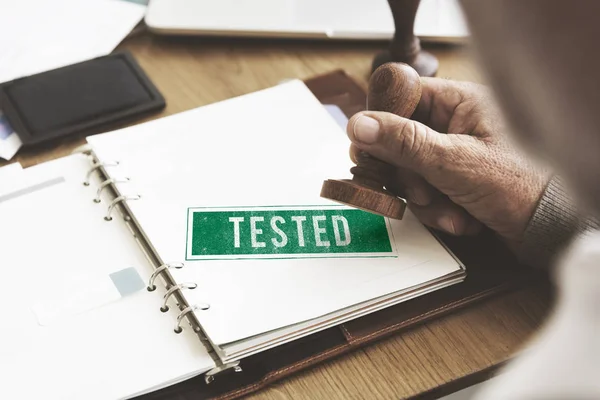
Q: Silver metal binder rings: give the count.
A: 6